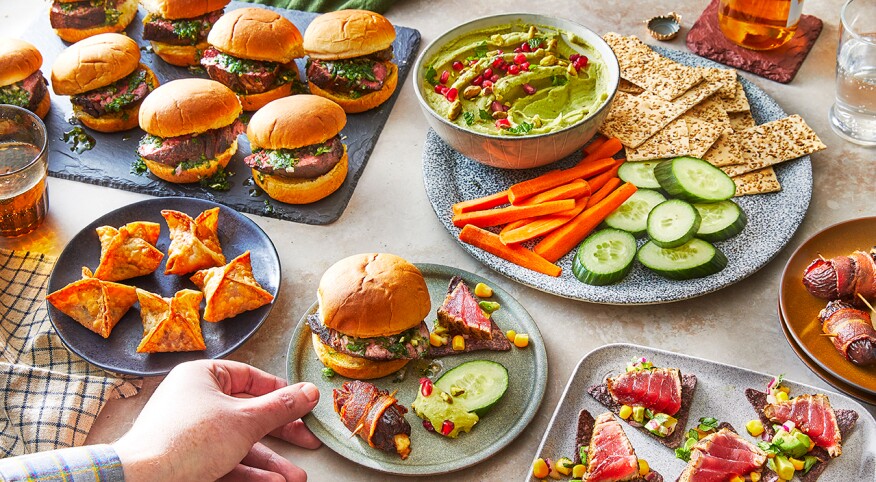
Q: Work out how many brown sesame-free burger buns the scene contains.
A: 9